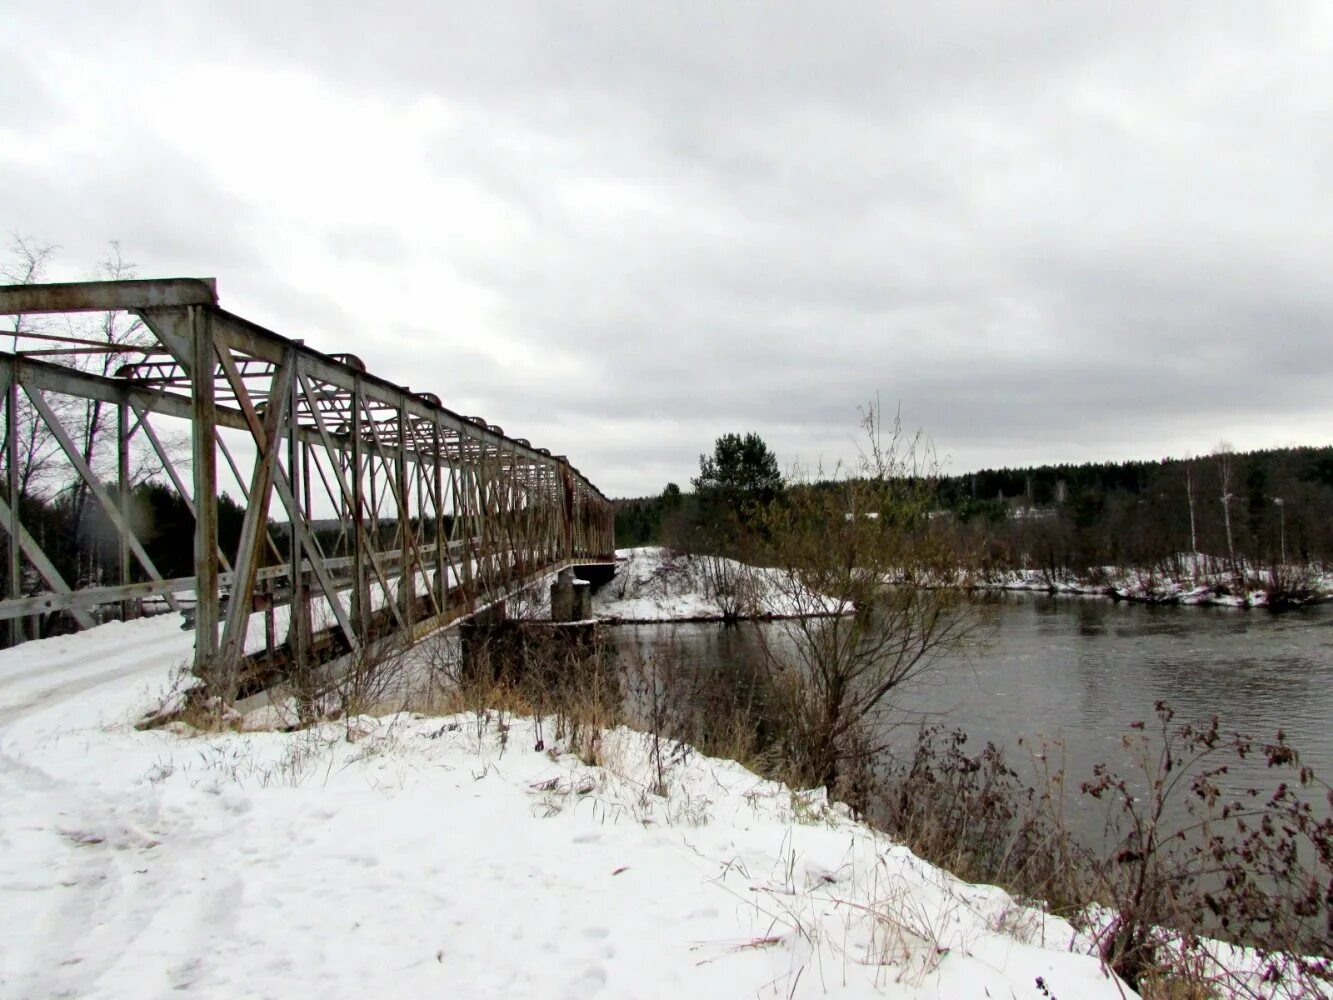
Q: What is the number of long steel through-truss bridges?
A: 1